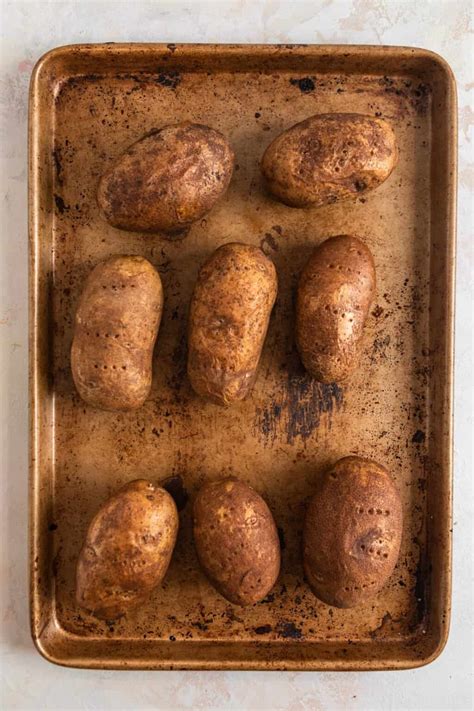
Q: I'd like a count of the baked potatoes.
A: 8